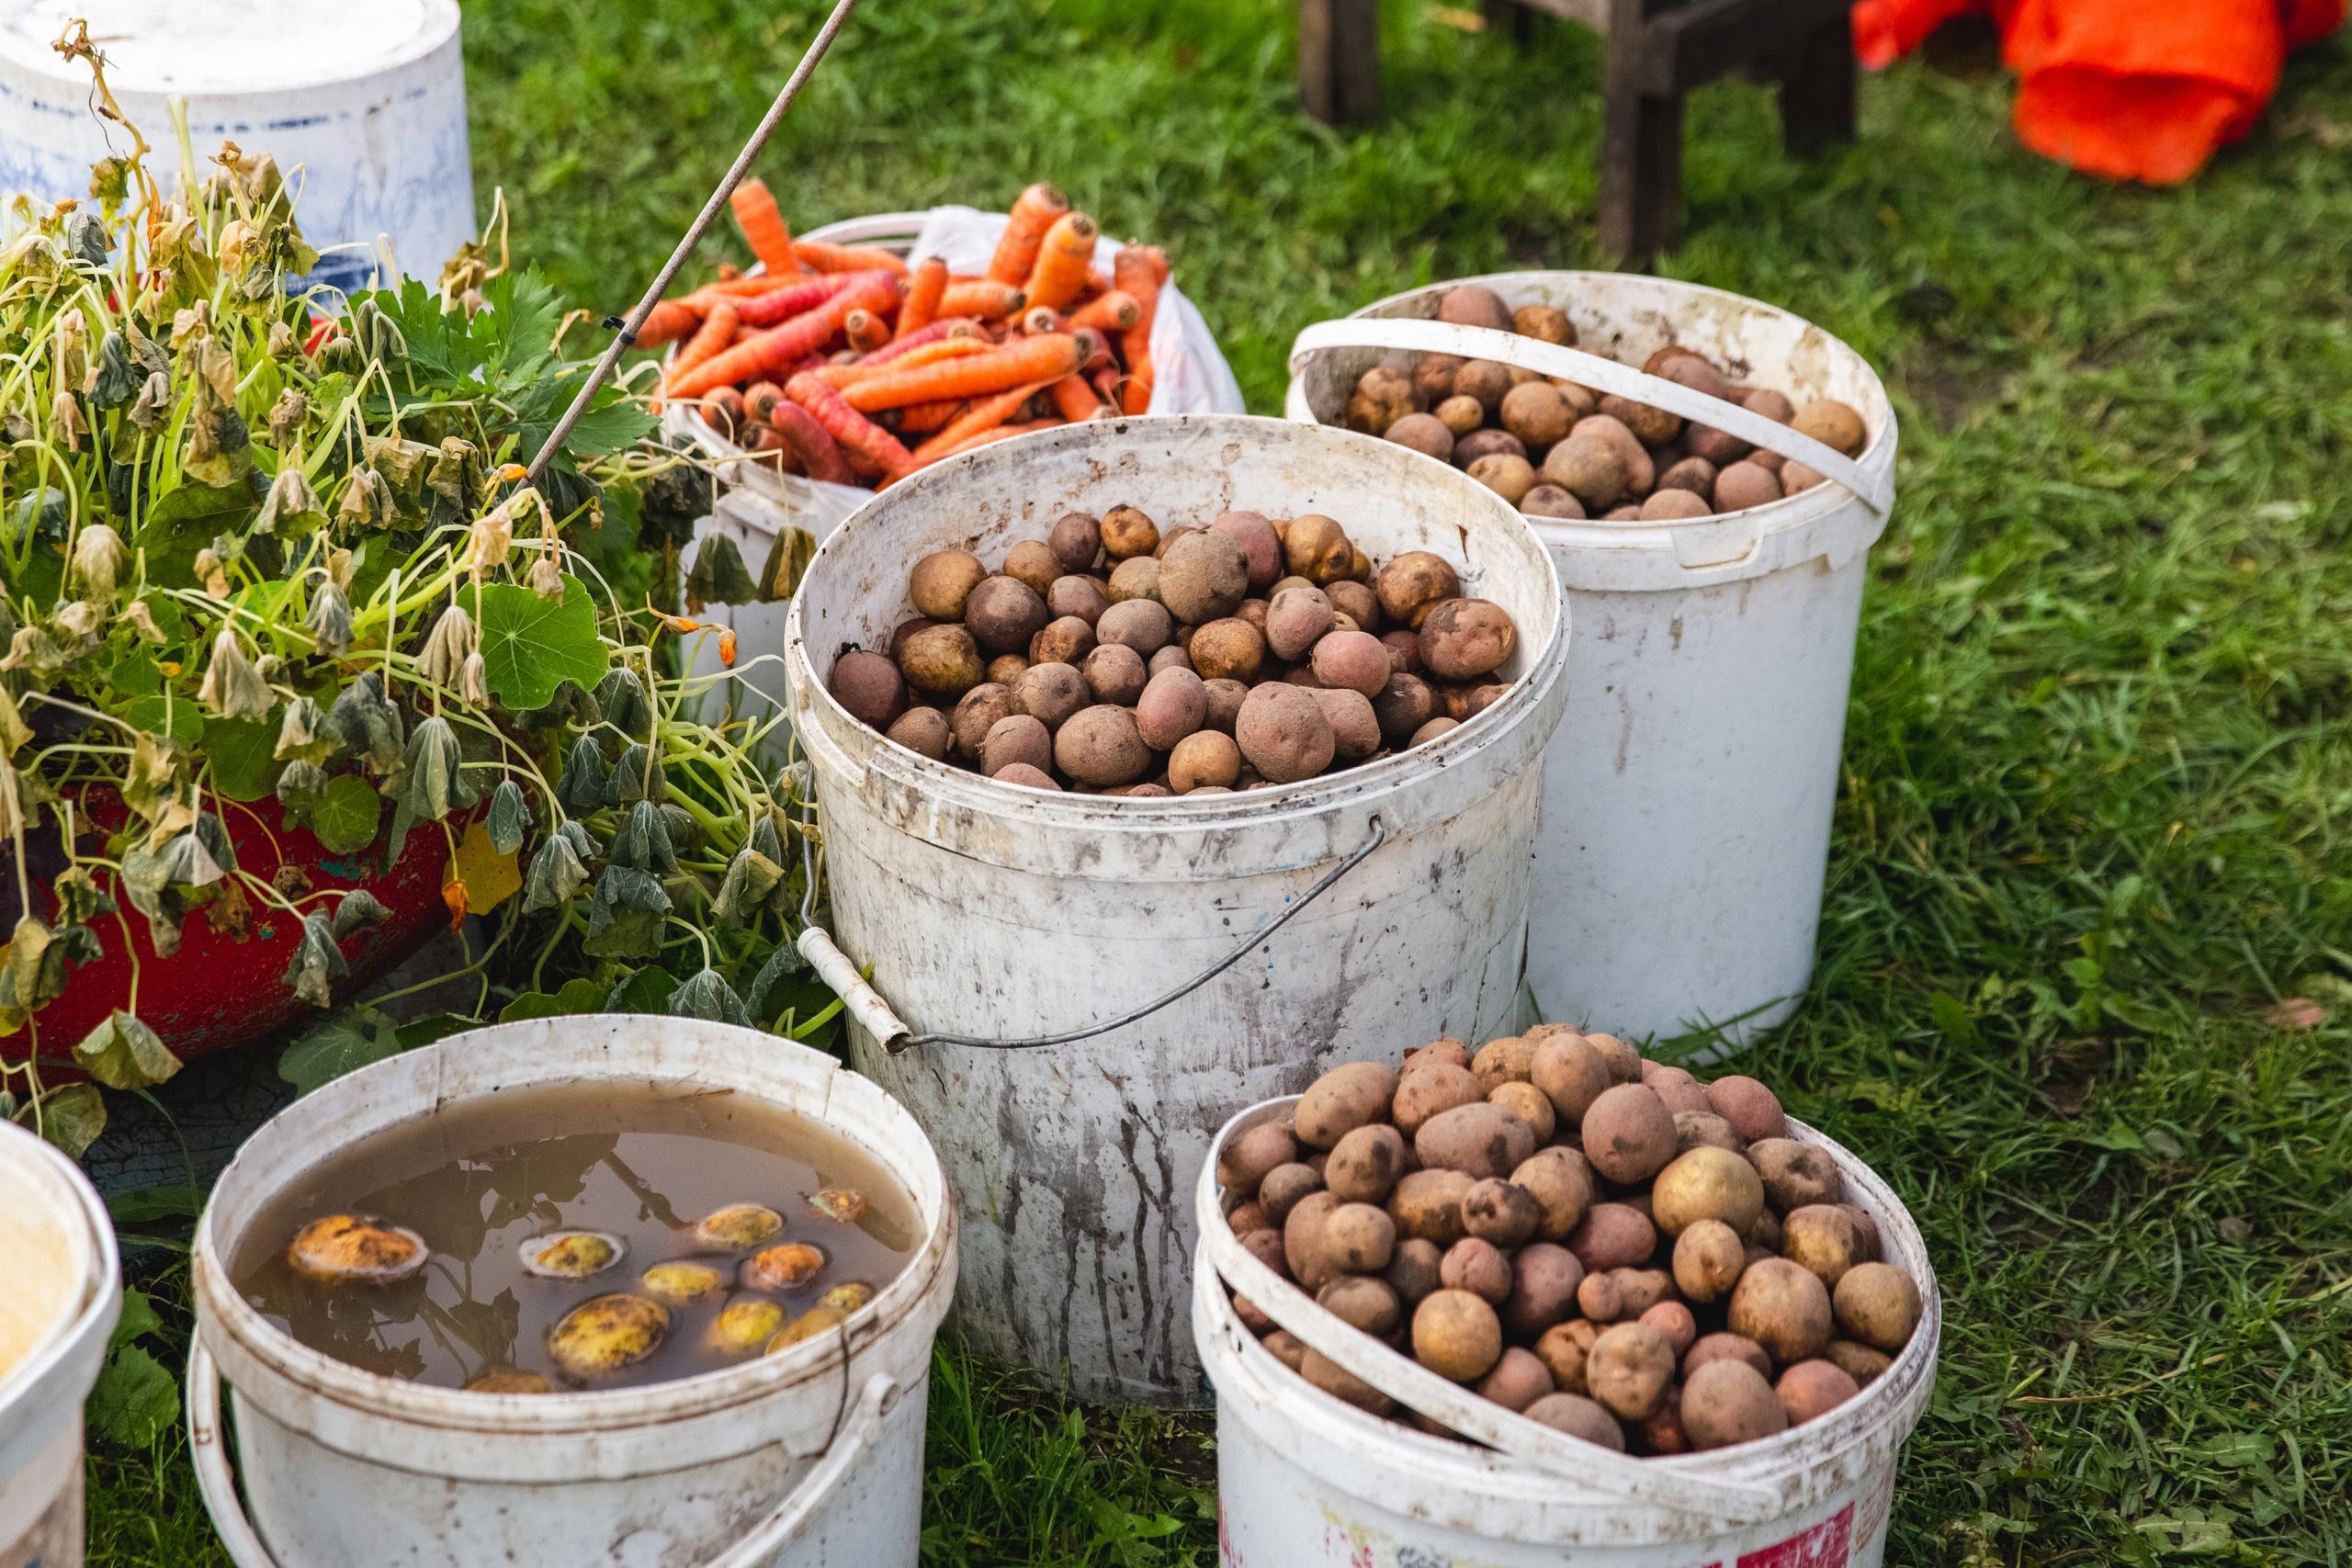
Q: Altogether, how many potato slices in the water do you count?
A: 11